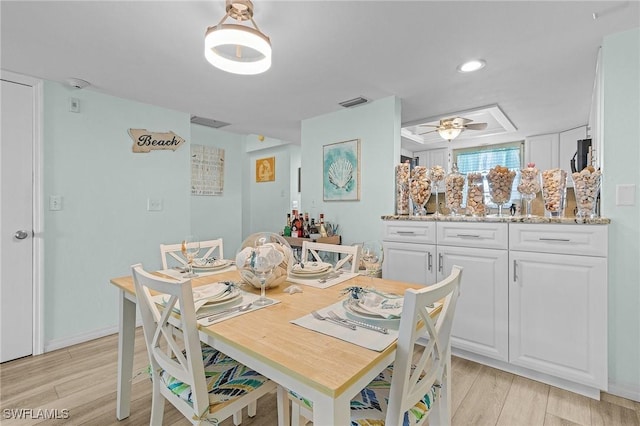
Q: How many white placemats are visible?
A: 4